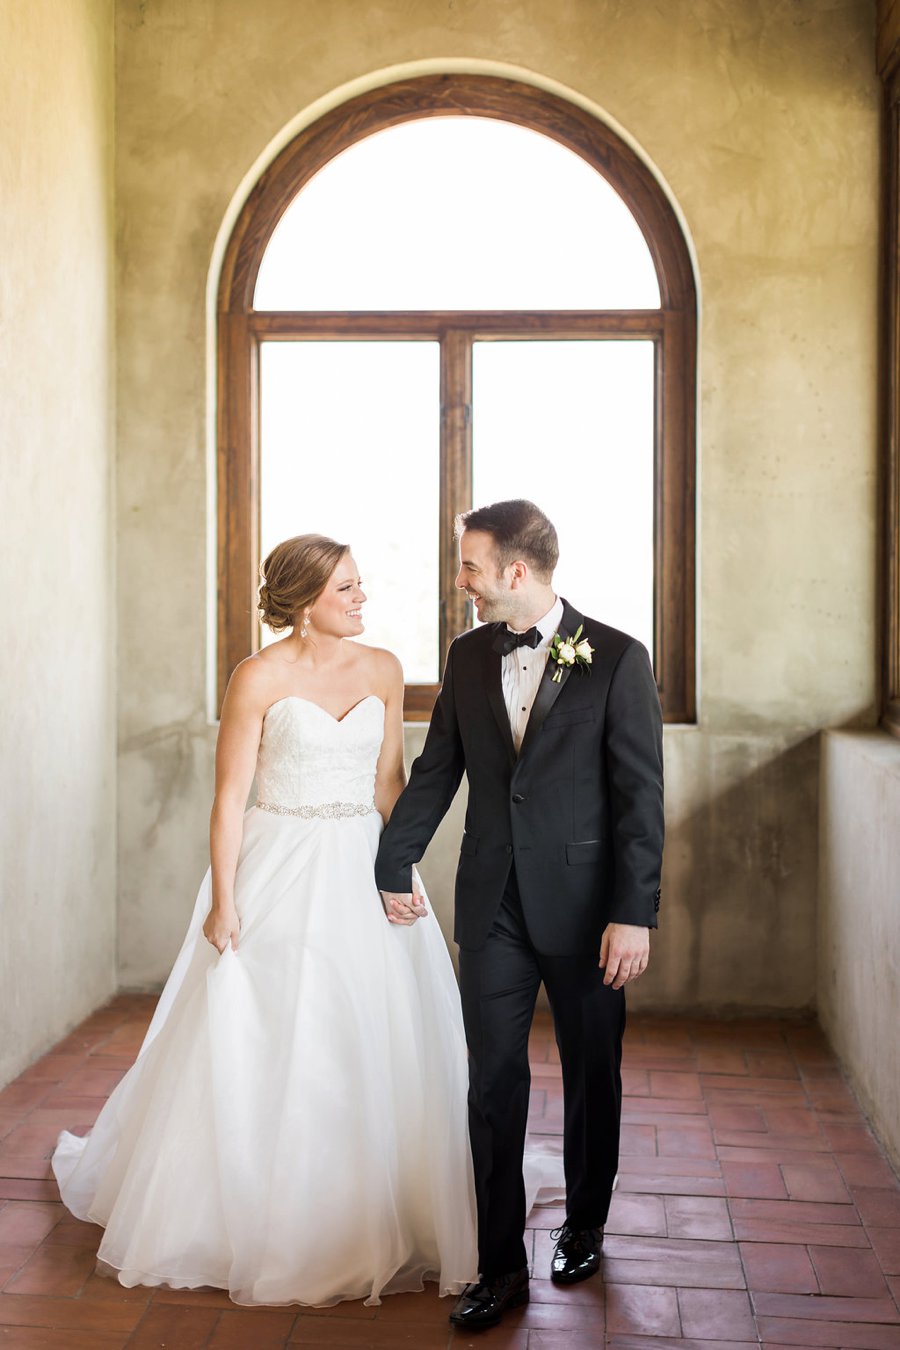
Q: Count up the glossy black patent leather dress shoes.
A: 2